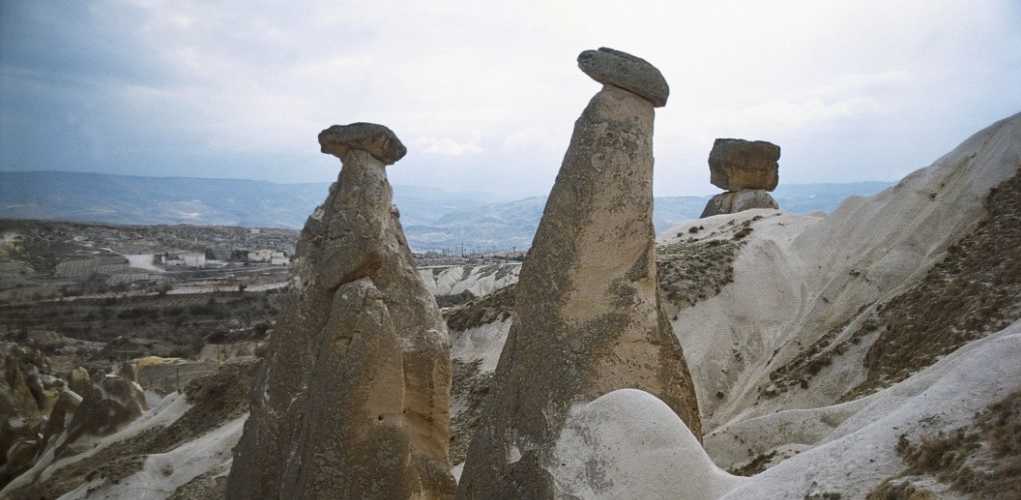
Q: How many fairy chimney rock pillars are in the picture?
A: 3